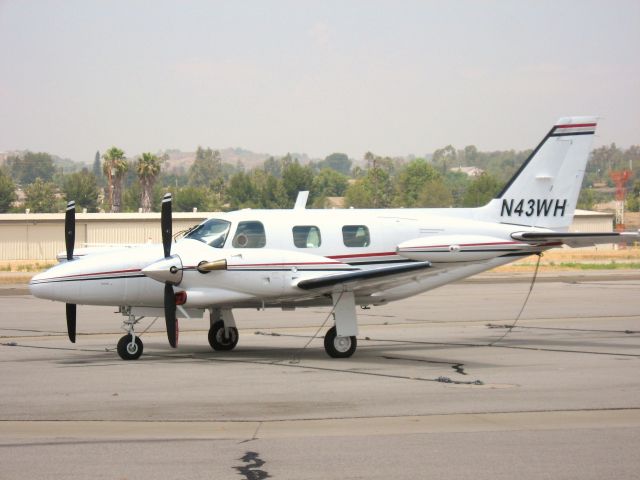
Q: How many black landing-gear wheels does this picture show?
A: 3